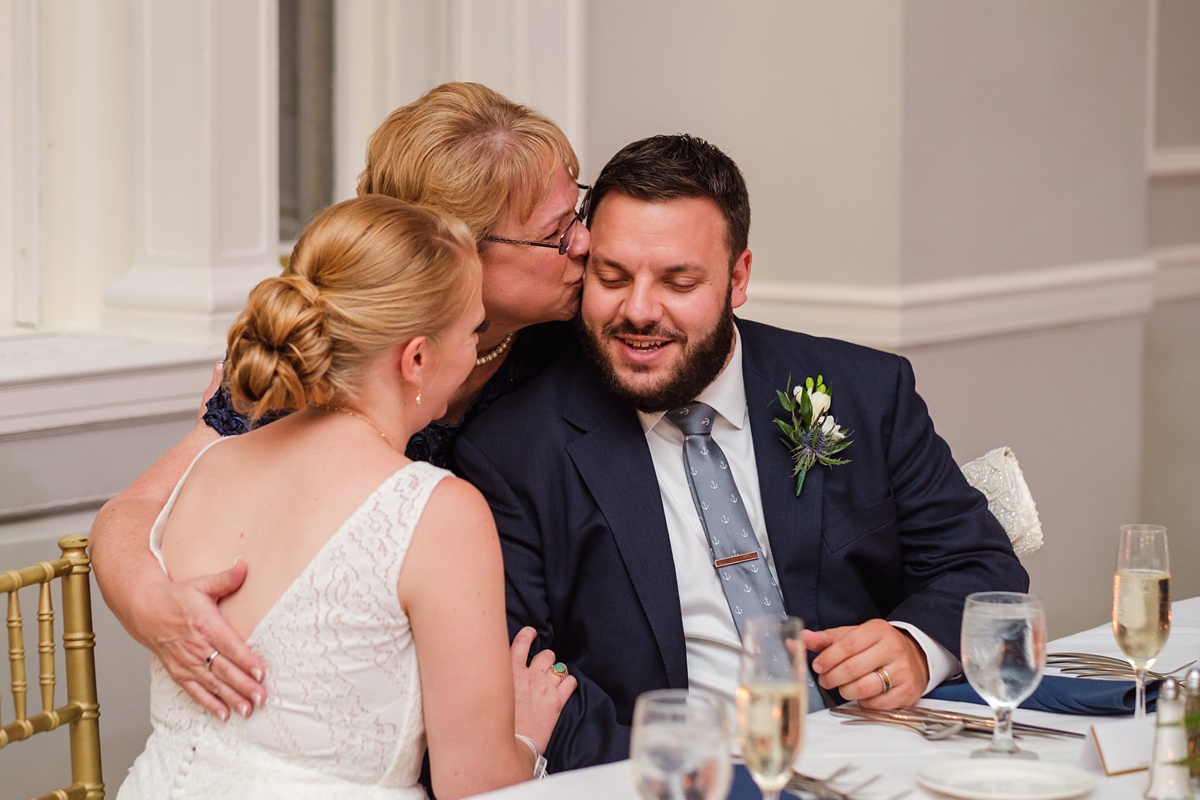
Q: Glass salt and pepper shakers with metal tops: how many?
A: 2